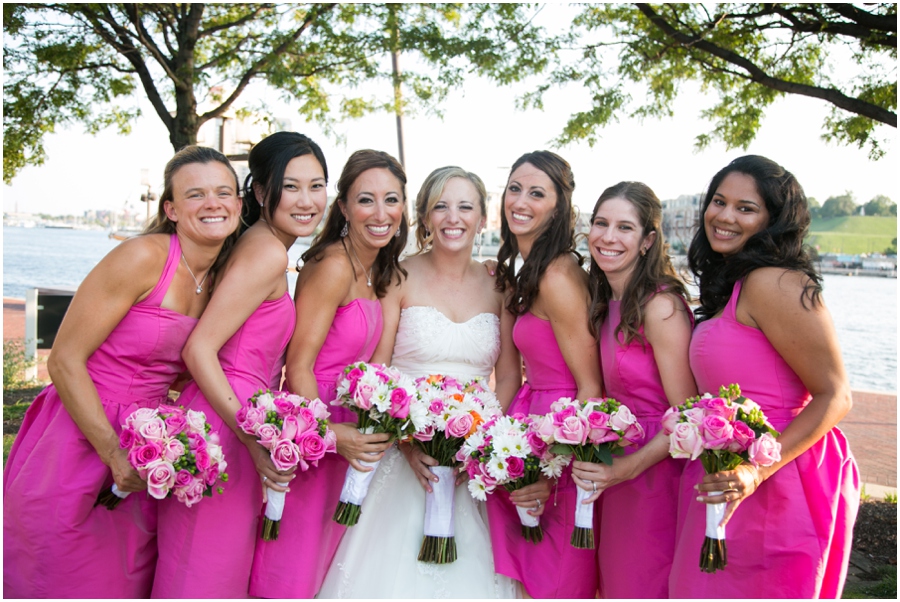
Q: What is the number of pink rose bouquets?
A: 4